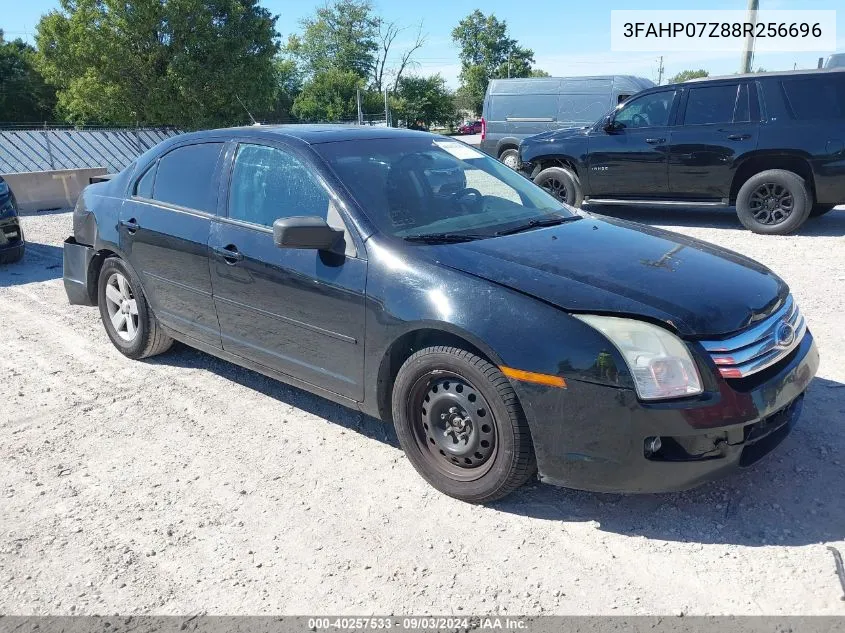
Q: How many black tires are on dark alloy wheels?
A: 2